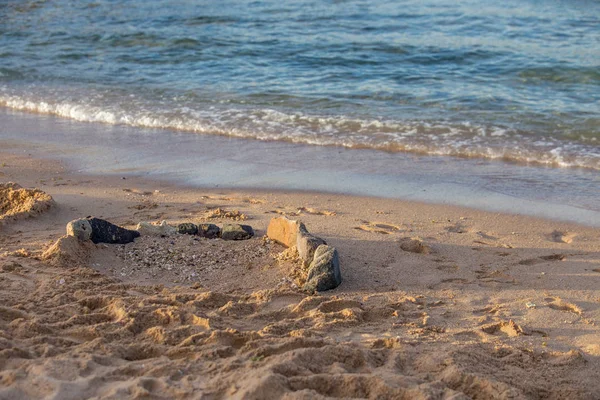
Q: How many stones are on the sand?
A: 9